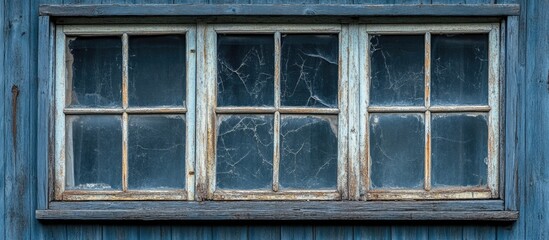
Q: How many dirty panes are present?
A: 12